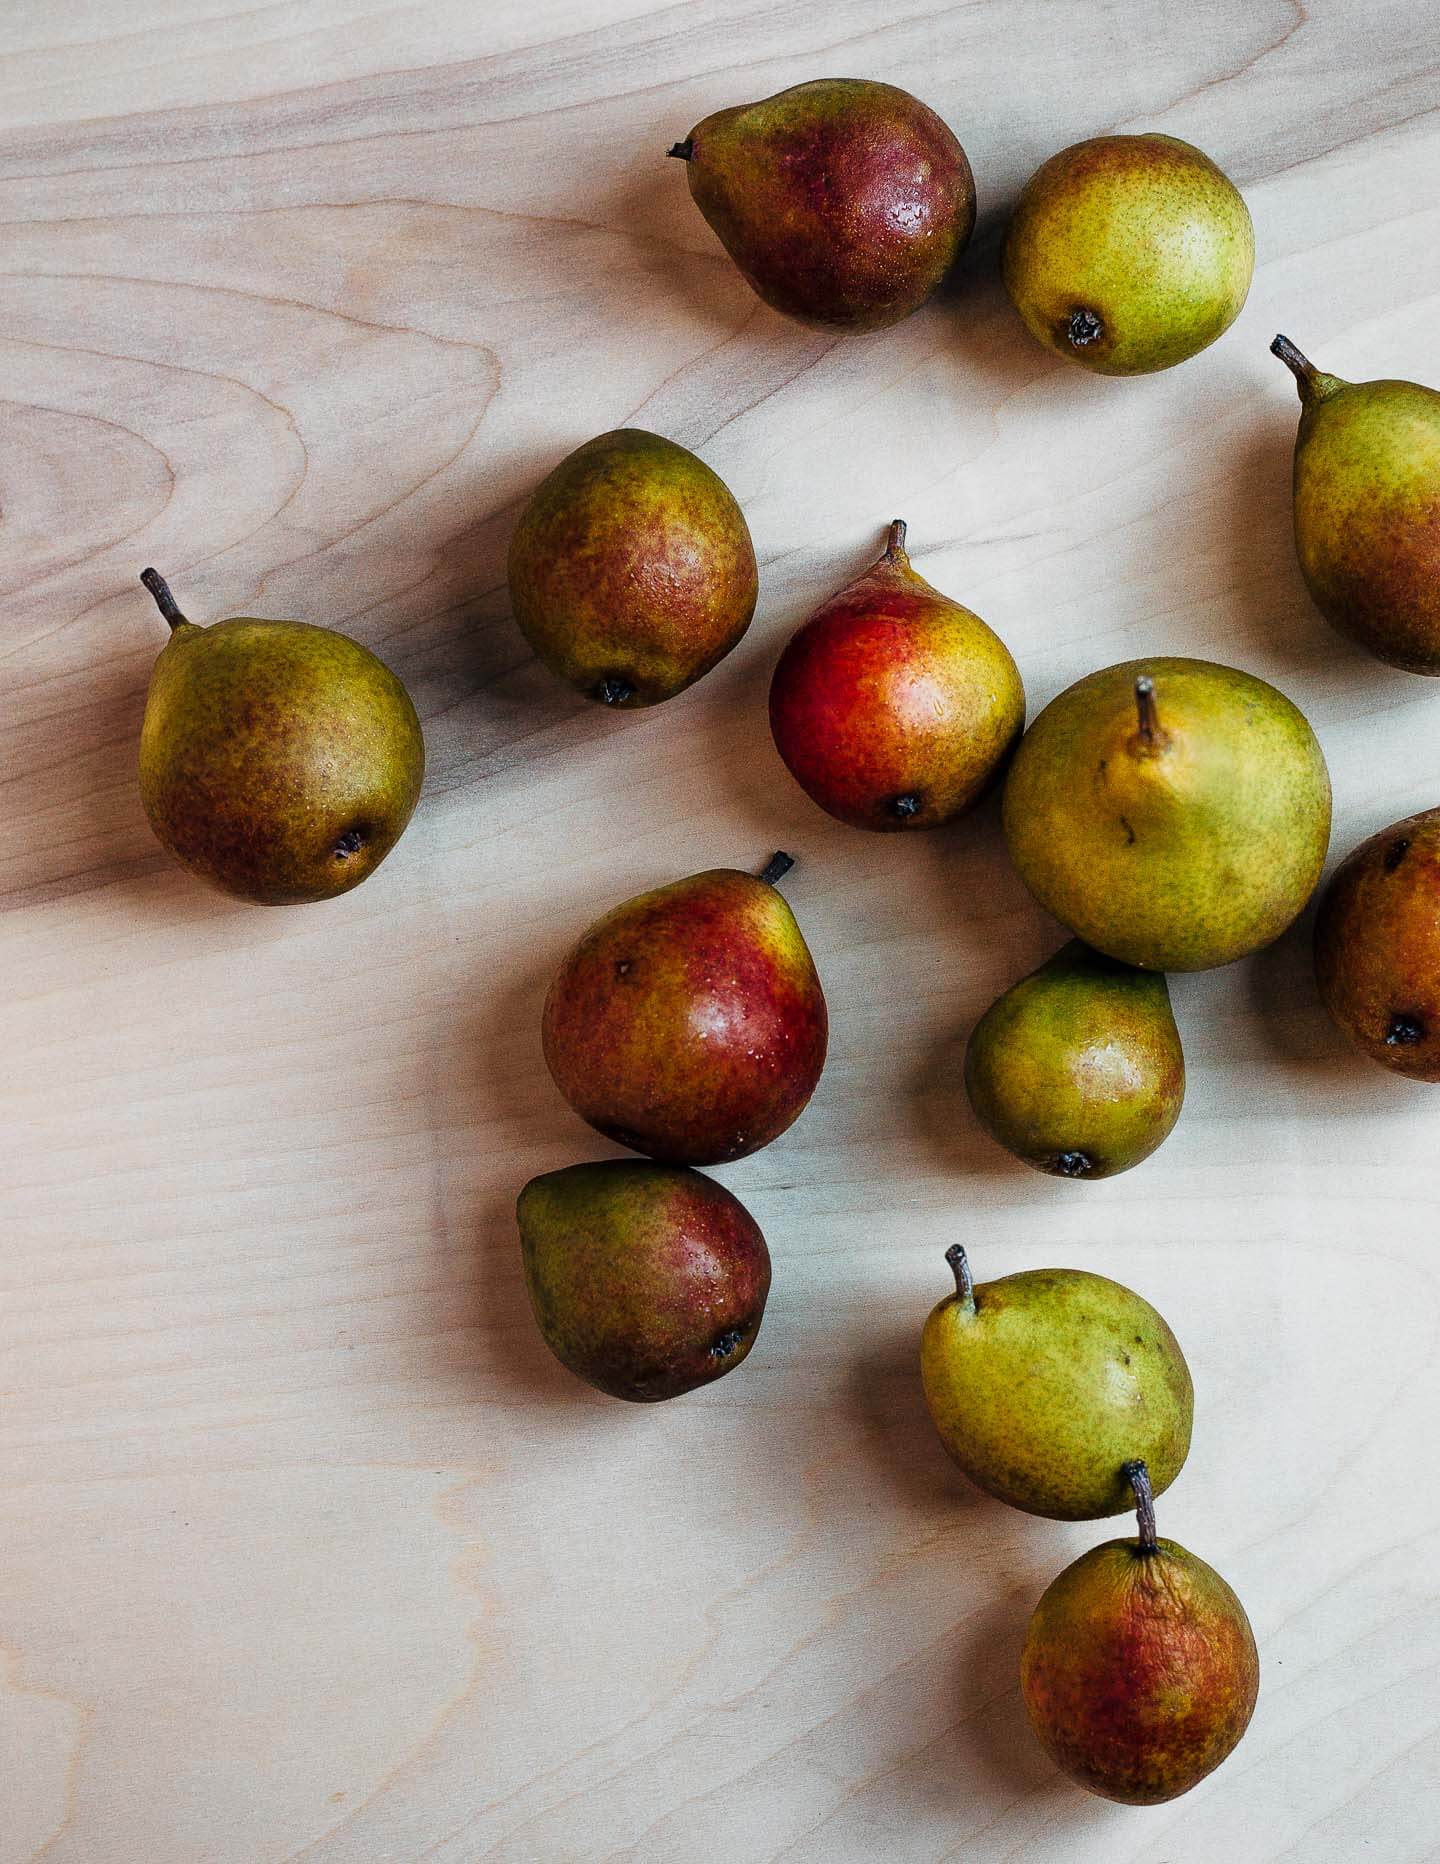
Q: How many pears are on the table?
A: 13